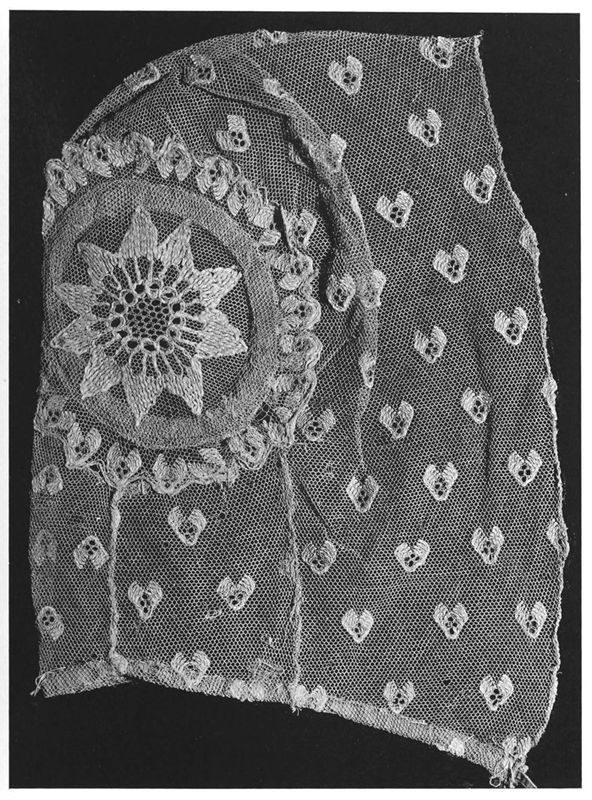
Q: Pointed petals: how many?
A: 10